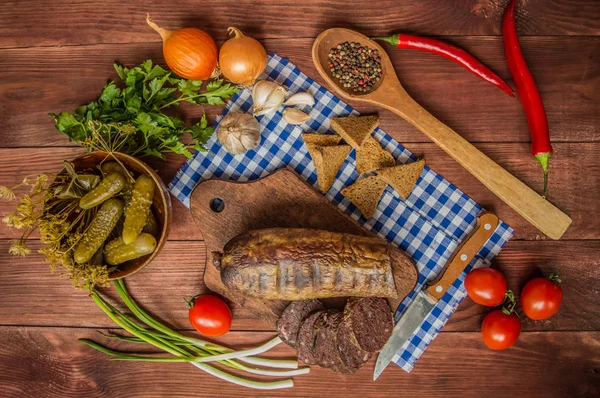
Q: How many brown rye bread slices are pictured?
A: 6